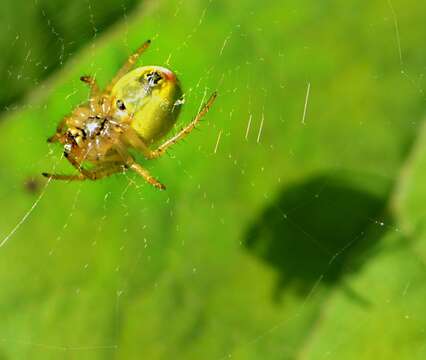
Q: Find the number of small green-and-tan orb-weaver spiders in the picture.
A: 1